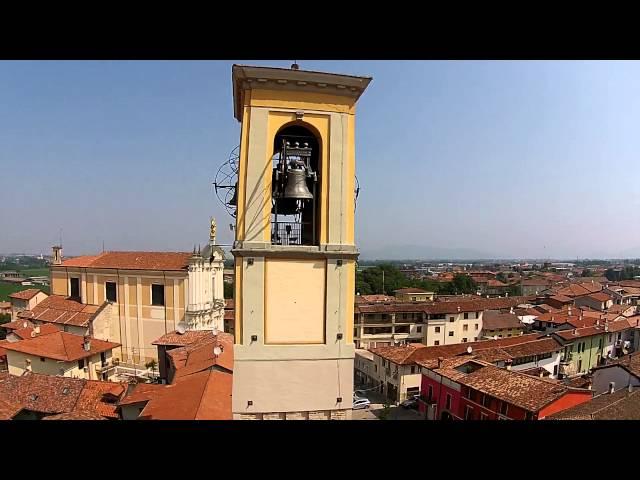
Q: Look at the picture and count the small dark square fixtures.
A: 6